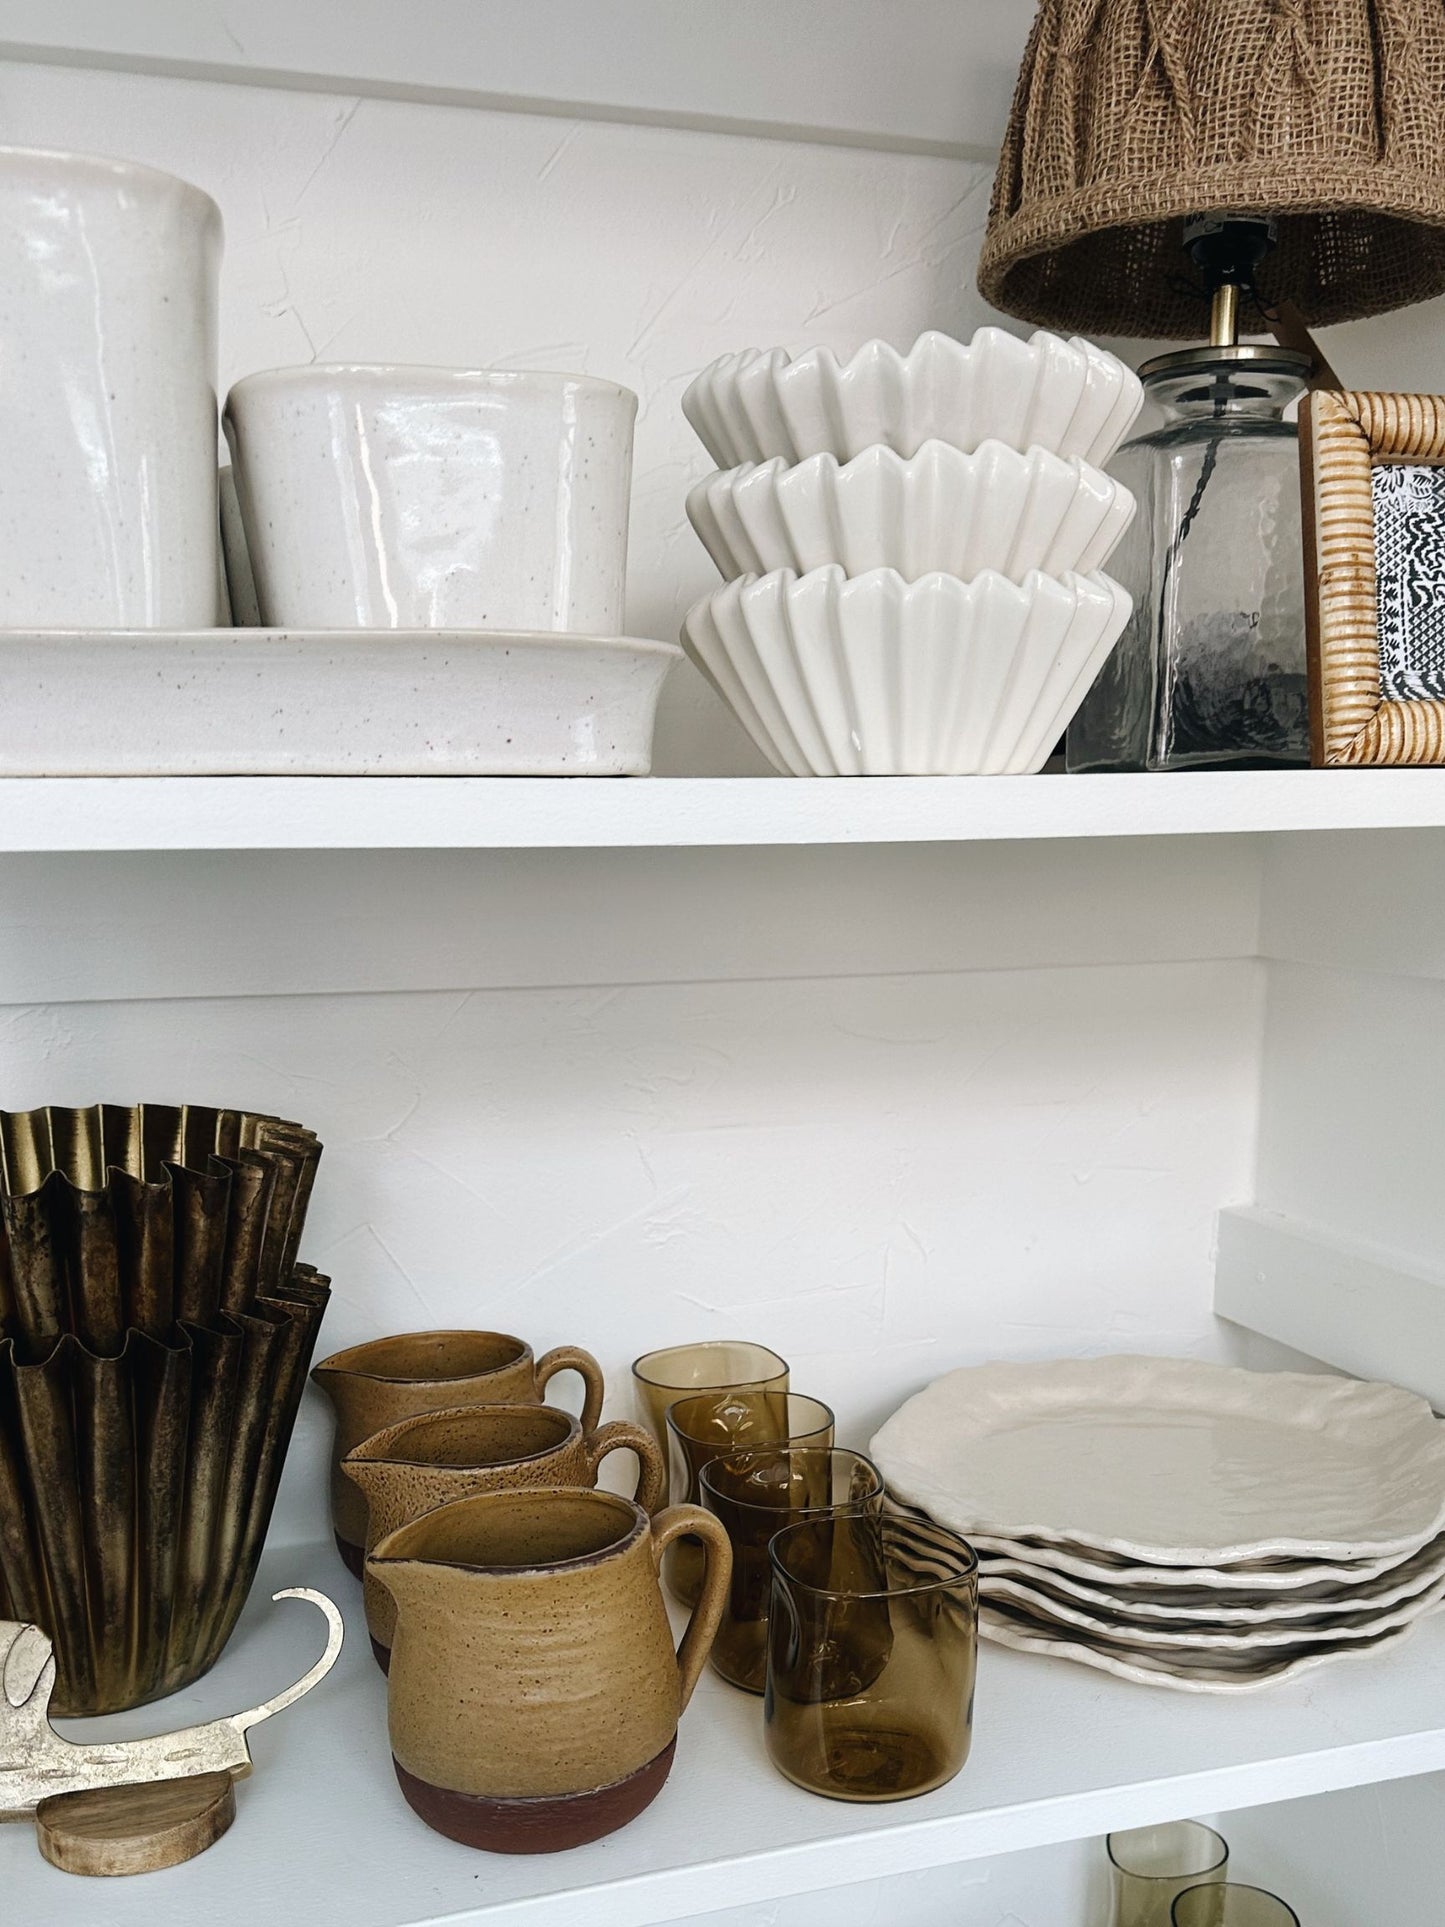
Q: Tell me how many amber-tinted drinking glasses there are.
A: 6